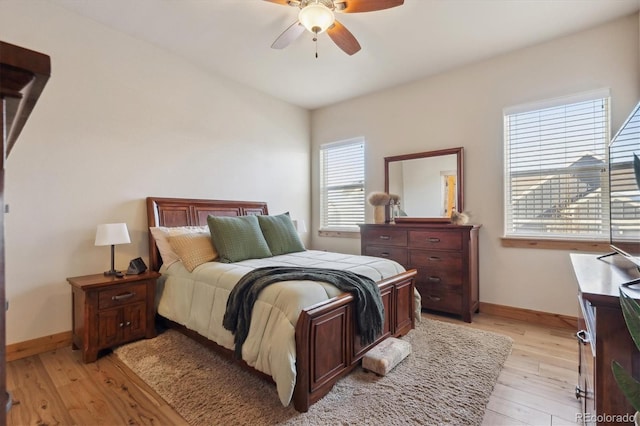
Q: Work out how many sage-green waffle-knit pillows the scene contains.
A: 2